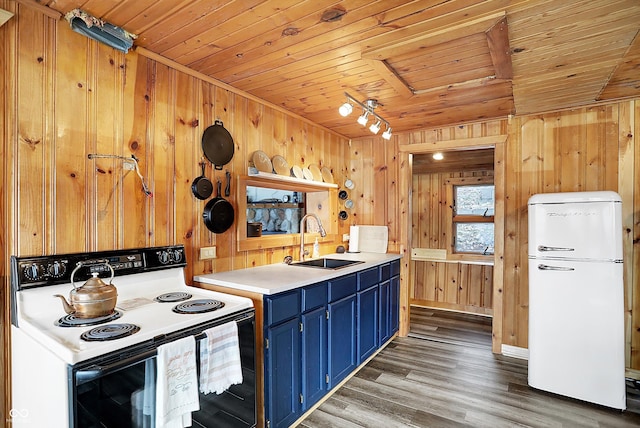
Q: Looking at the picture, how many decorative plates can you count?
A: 6